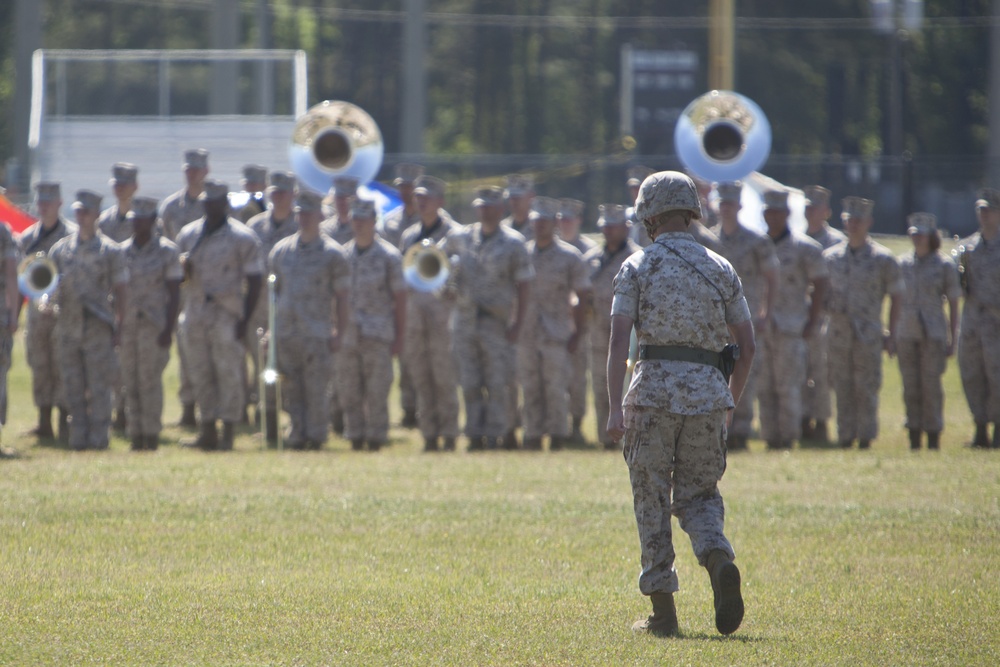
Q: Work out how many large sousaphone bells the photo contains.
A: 2